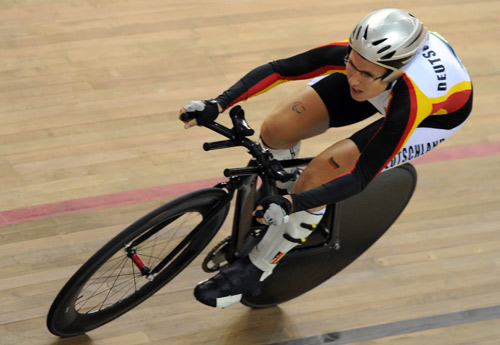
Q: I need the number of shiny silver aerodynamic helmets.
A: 1